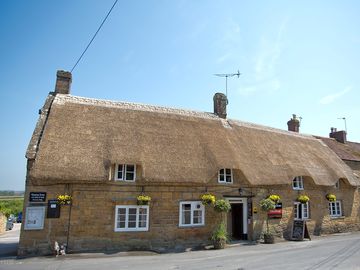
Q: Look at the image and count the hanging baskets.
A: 6